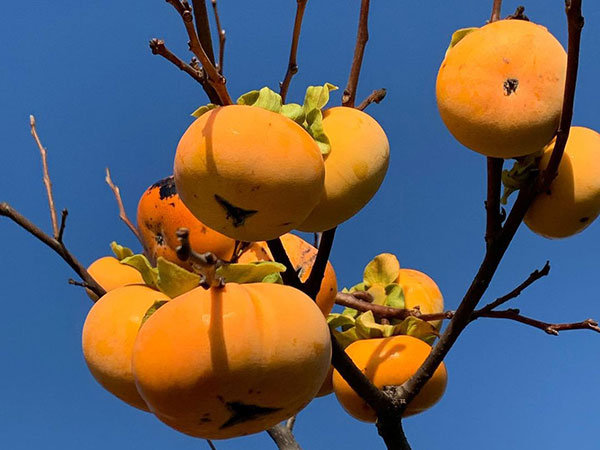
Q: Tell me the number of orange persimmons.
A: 12